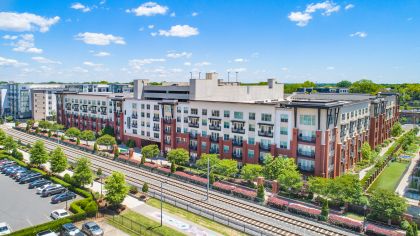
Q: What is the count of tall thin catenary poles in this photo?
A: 2